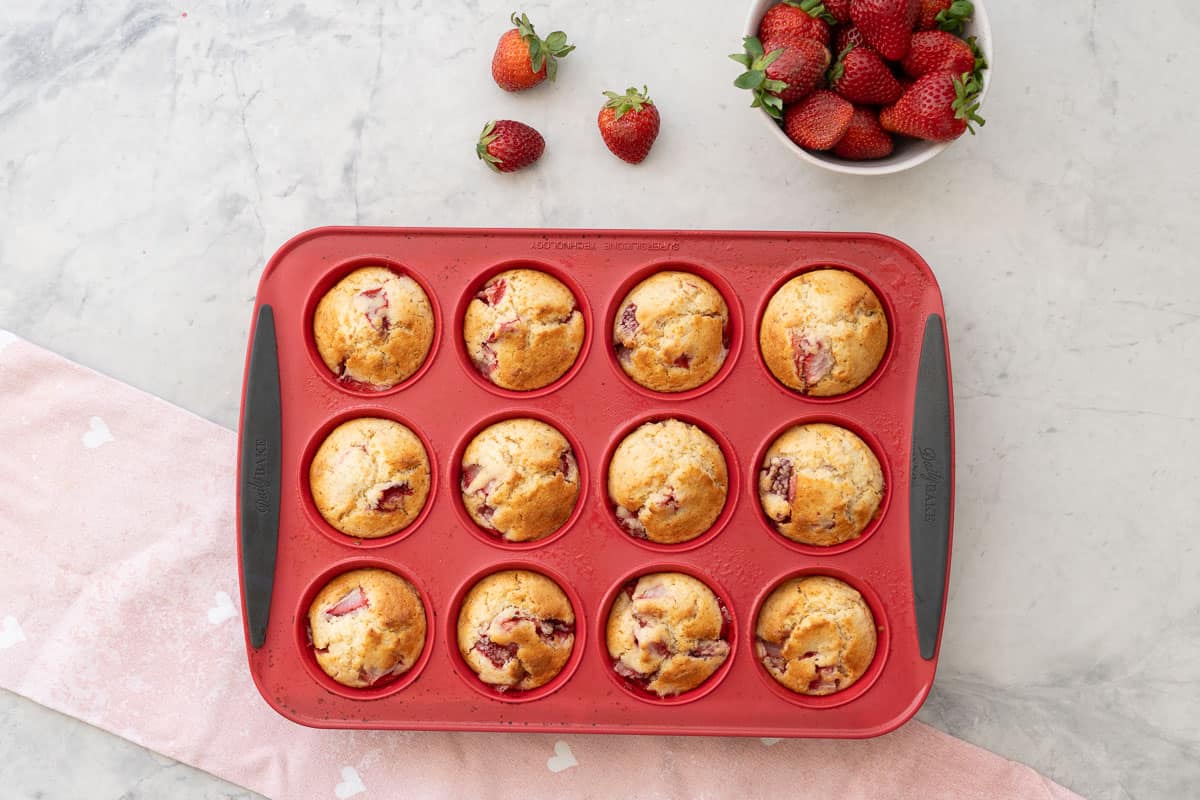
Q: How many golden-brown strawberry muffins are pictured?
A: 12